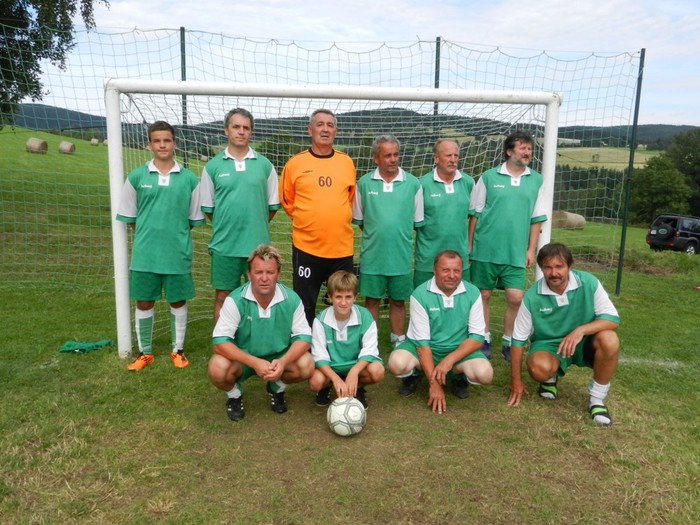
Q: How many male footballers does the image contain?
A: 10